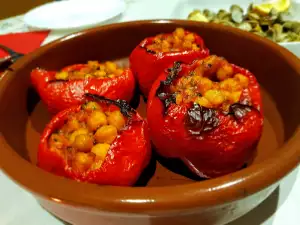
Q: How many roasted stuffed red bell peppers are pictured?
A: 4